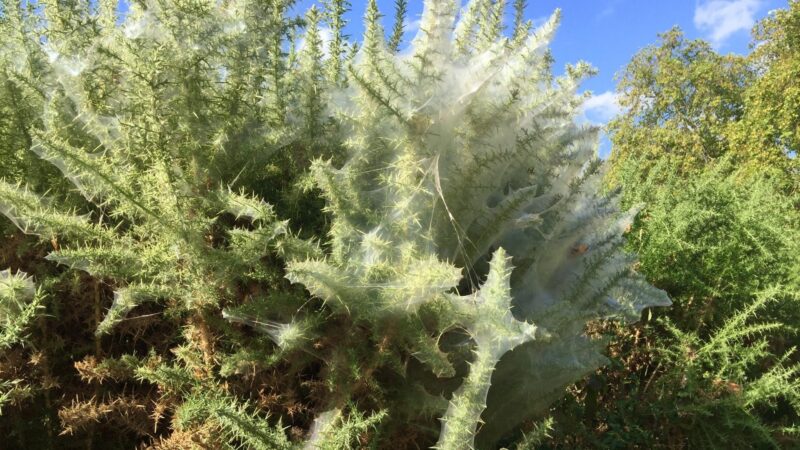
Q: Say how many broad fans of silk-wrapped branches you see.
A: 1